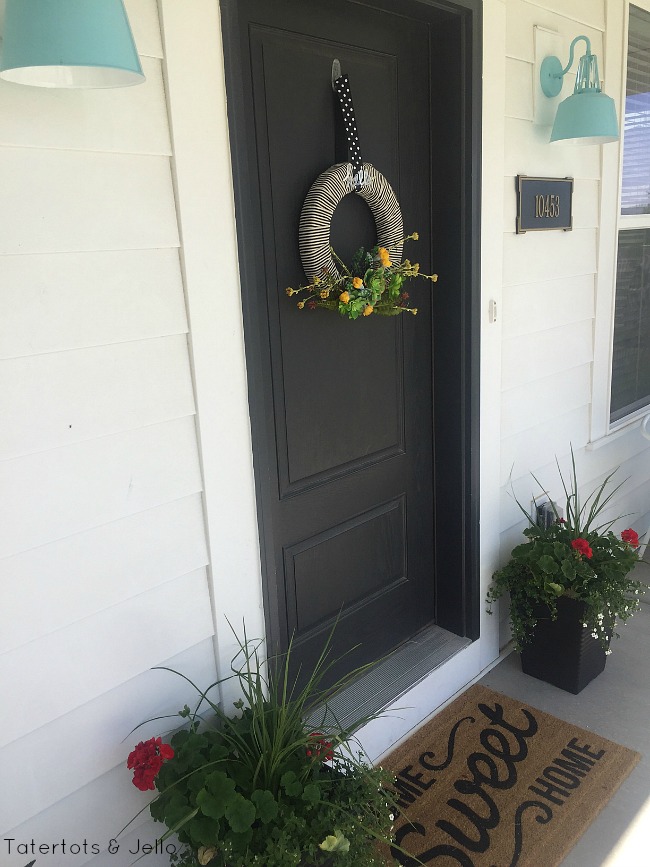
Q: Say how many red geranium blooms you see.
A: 4